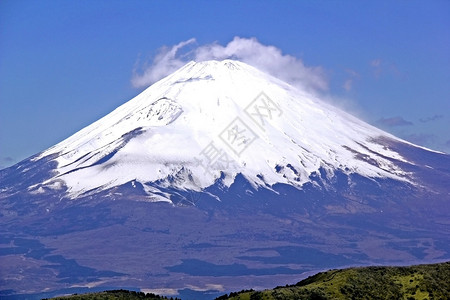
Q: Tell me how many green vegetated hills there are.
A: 2